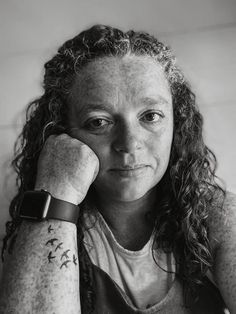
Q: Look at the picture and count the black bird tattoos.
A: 7